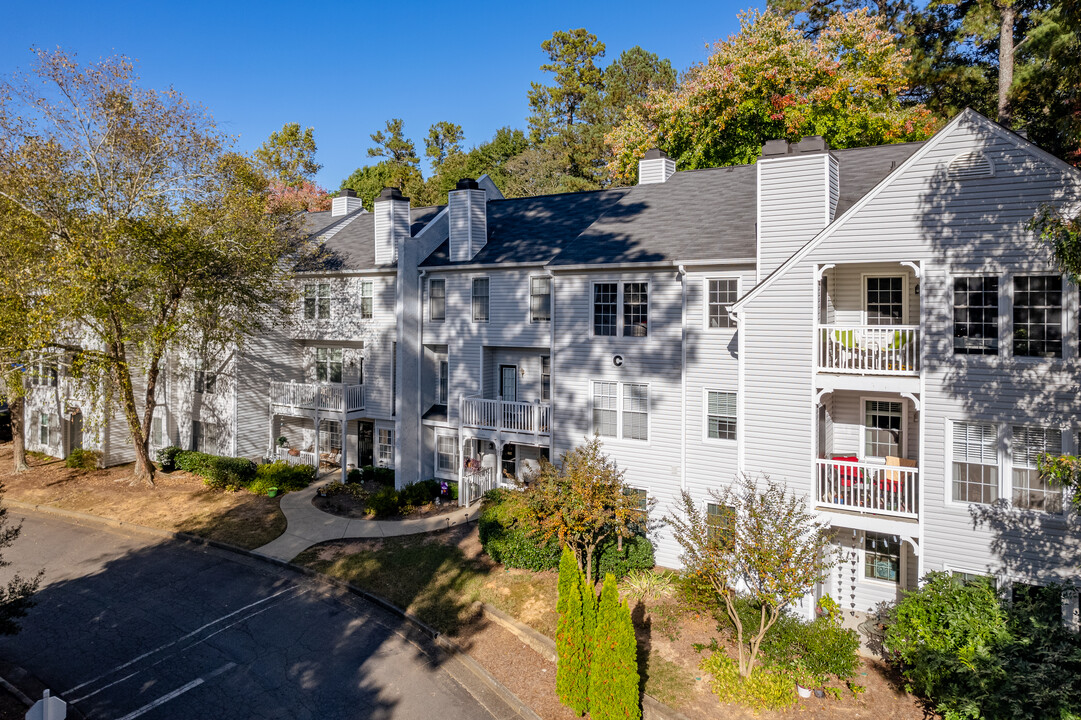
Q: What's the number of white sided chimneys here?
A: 5